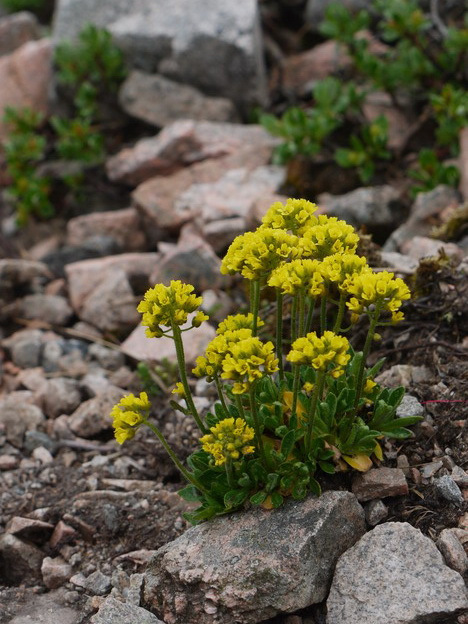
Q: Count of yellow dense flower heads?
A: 13